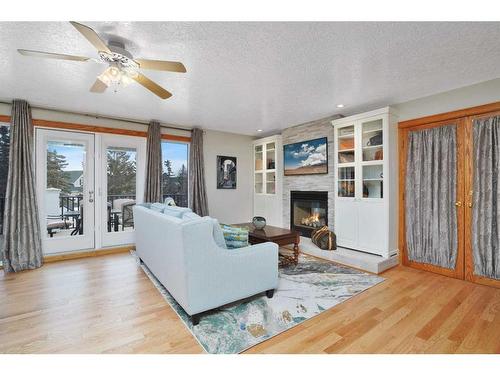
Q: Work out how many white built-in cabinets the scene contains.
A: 2